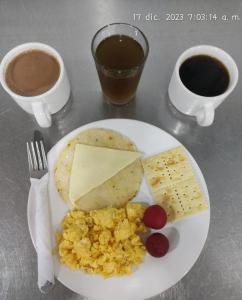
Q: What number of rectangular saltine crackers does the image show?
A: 2